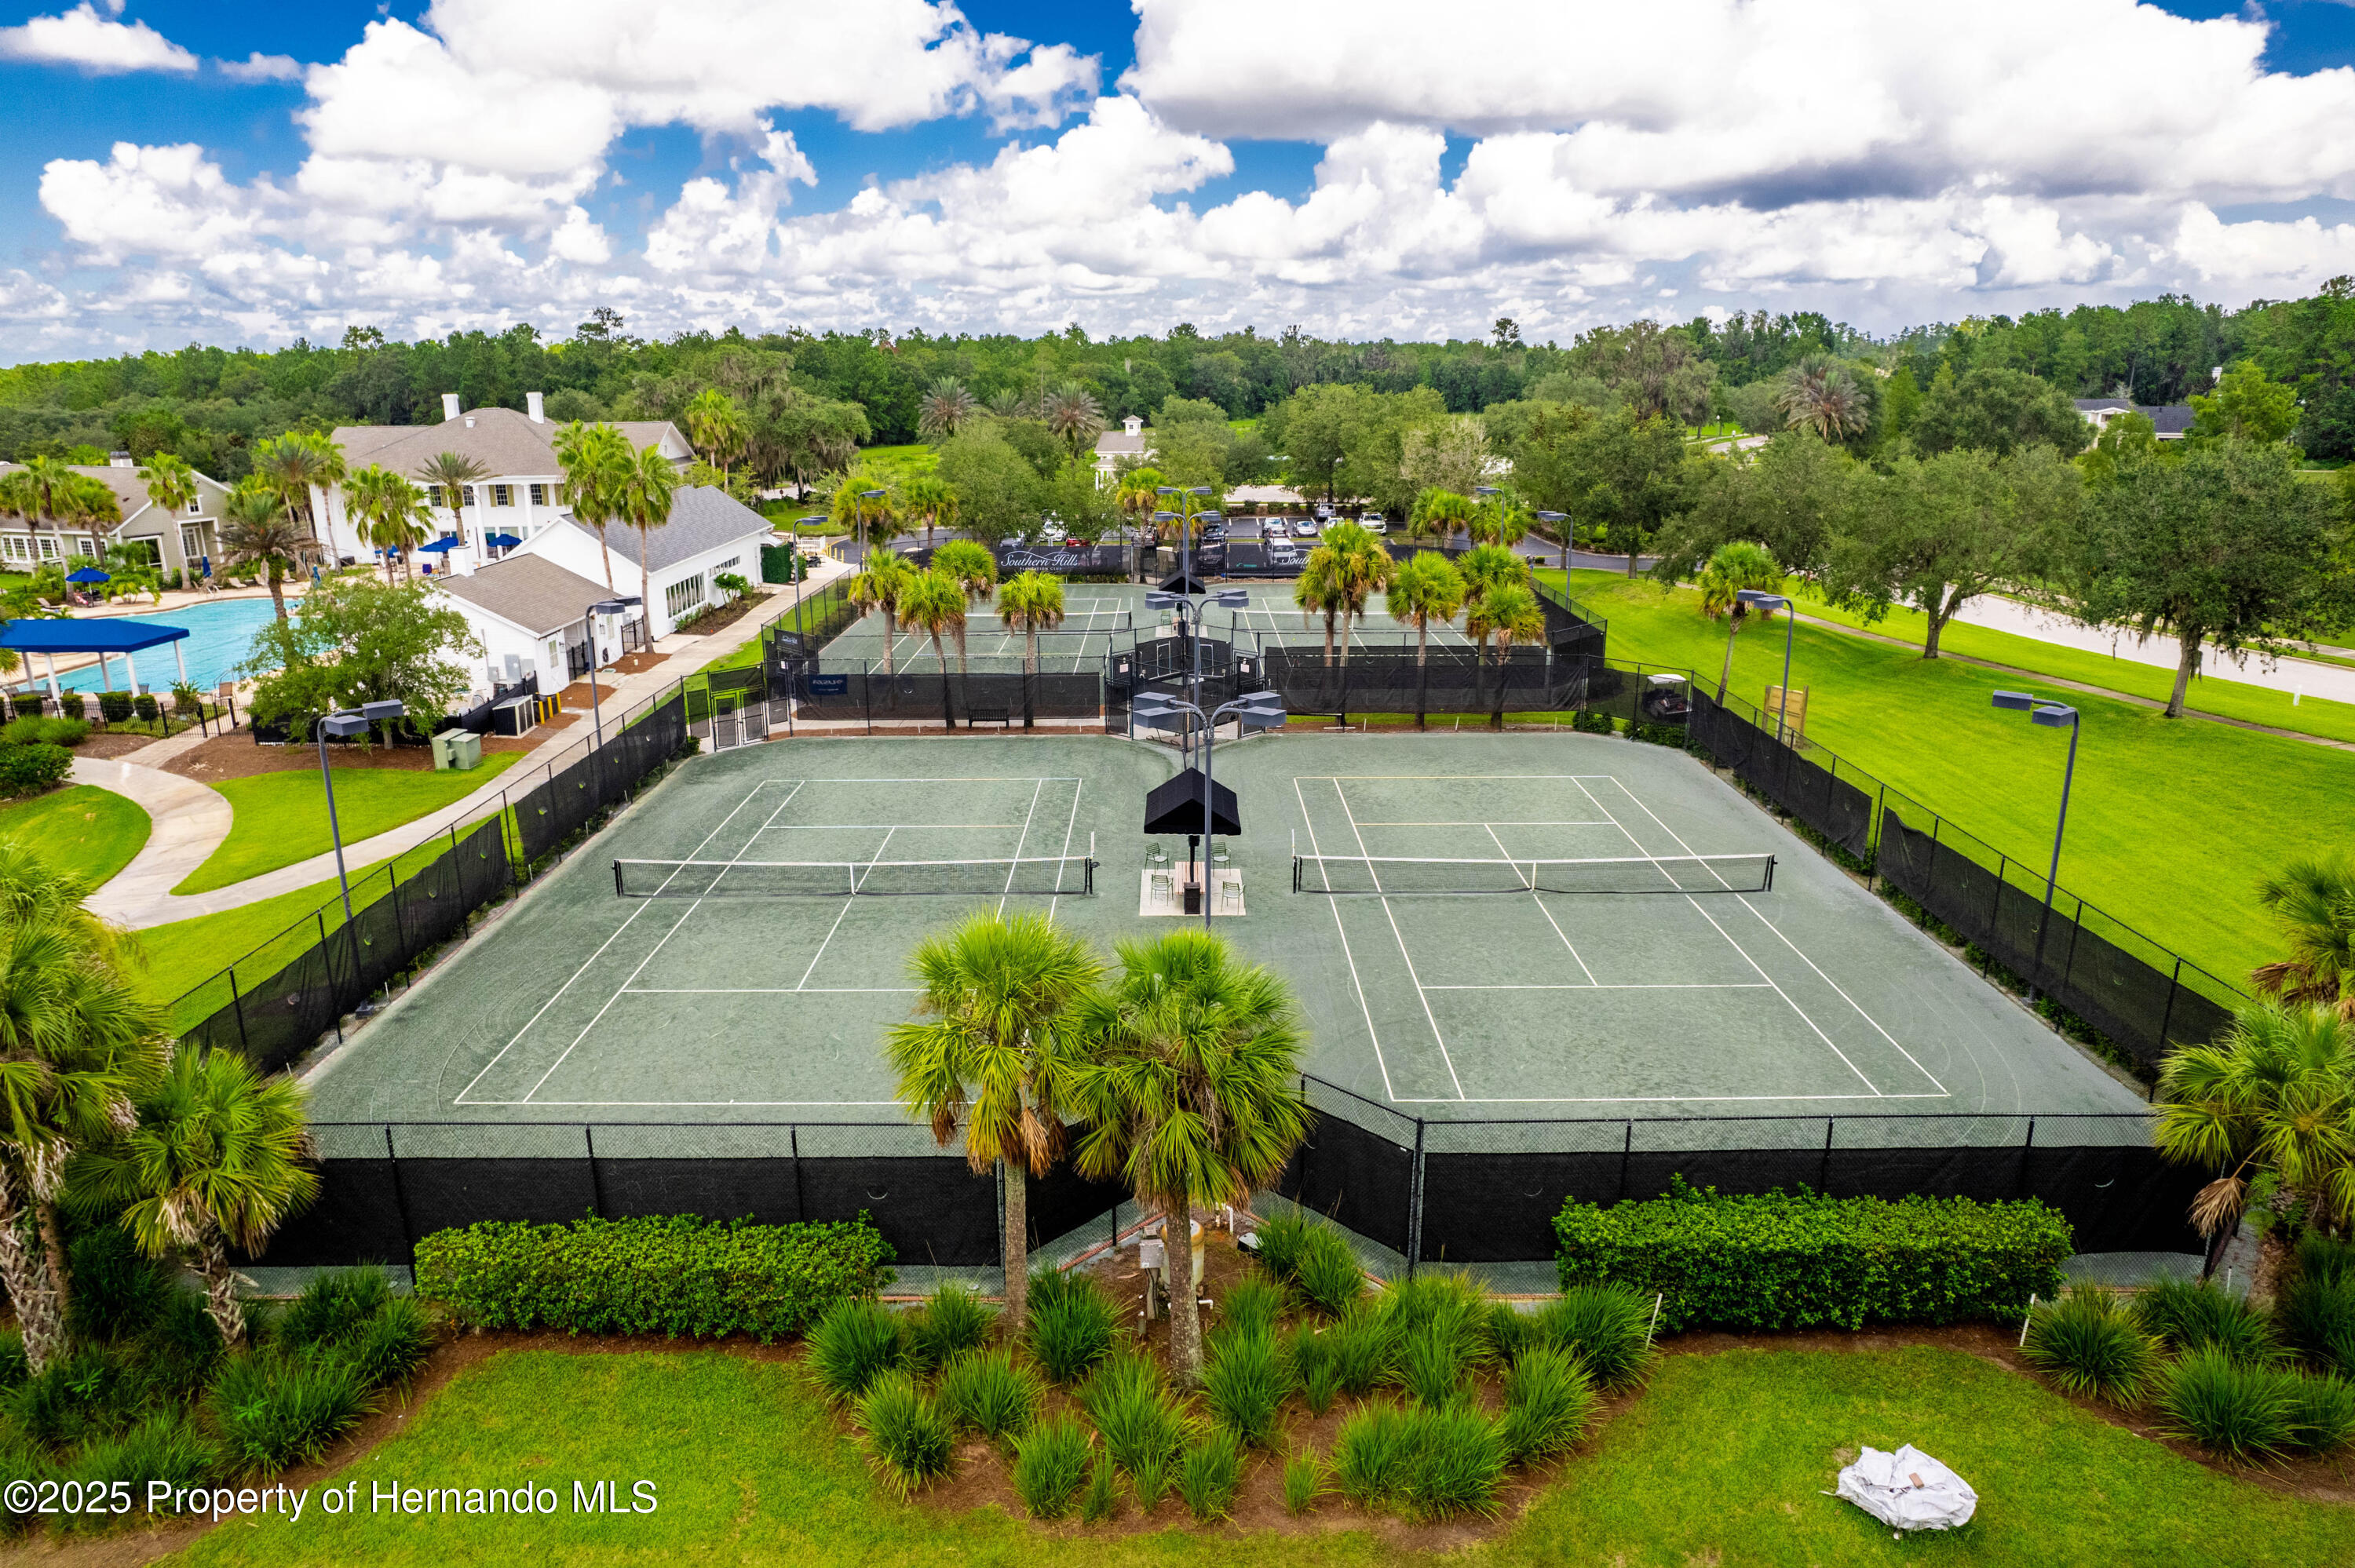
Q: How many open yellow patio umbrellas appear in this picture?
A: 0